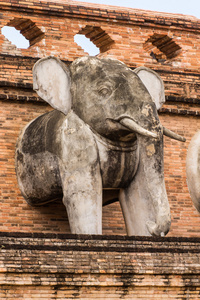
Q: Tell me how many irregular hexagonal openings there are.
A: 3